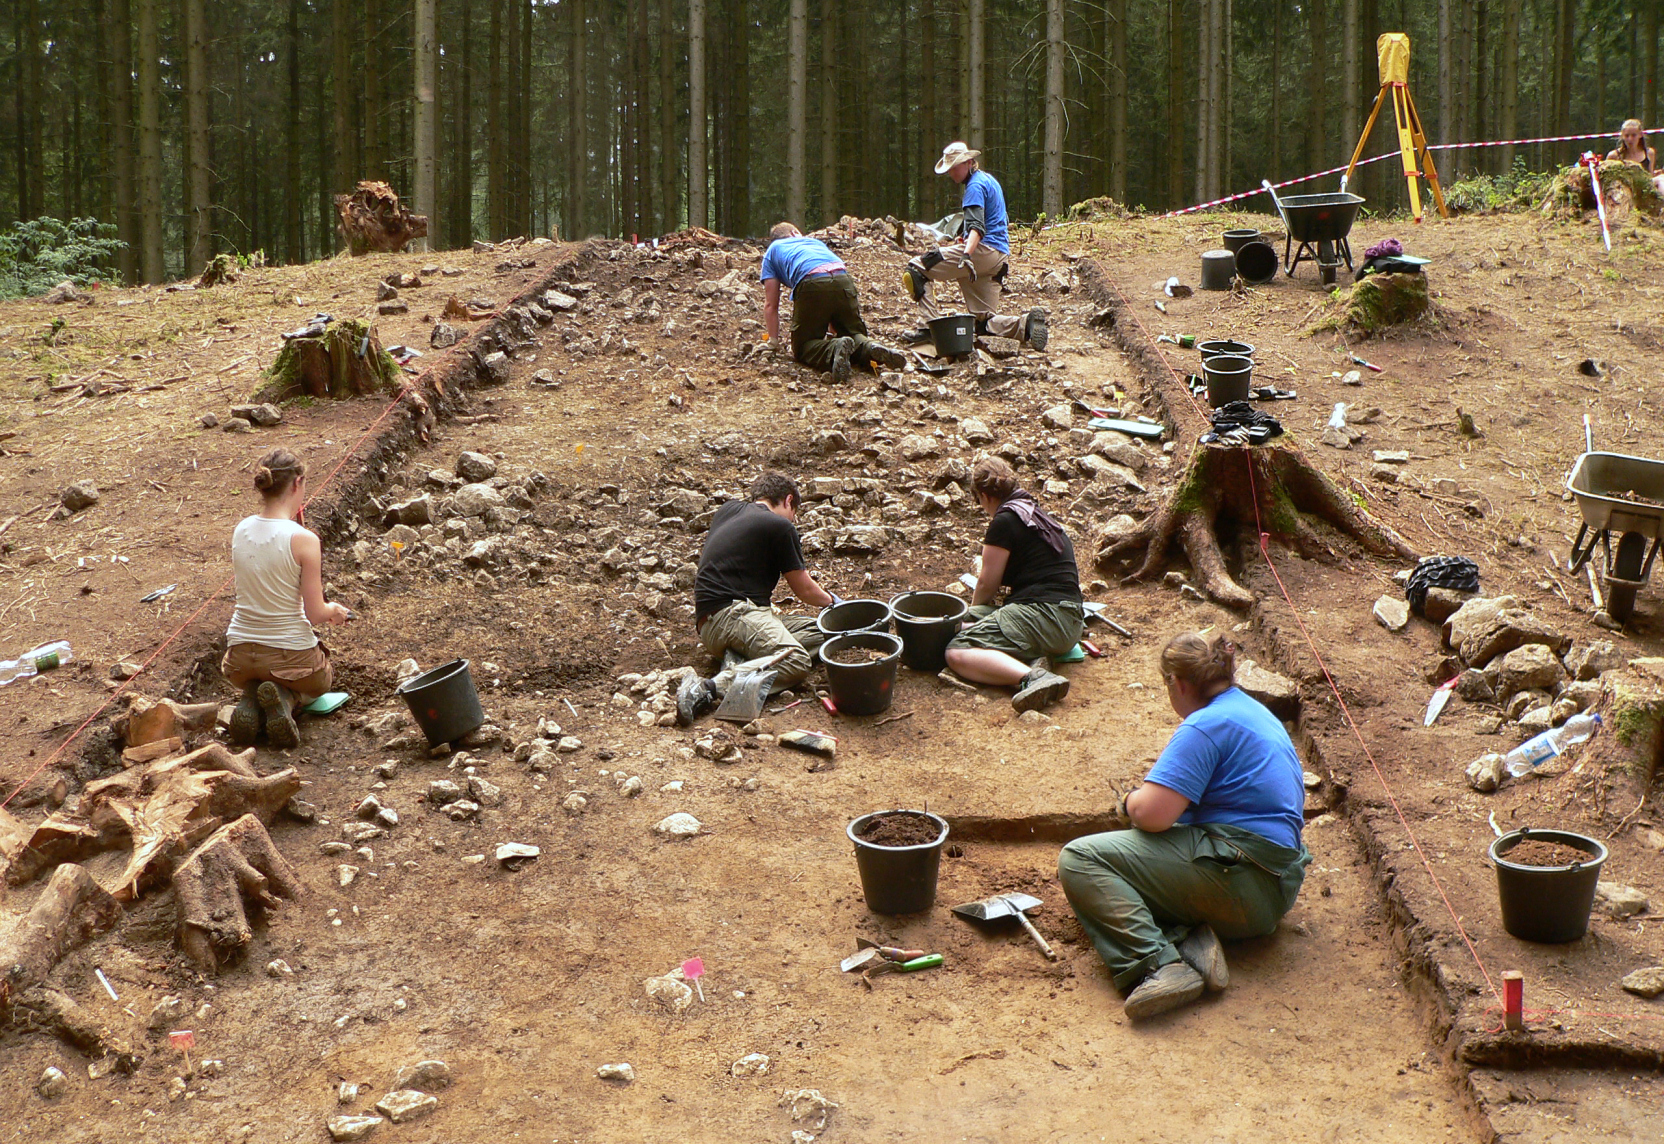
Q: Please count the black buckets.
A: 12